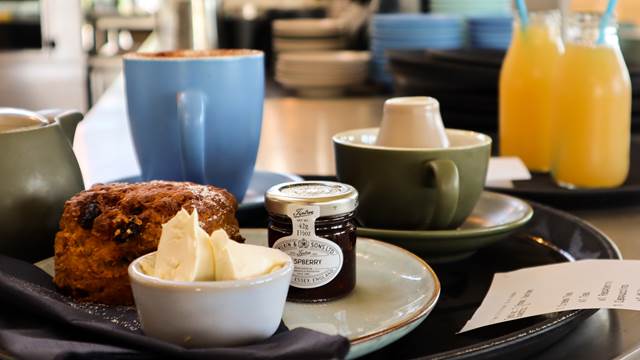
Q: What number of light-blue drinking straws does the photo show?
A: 2